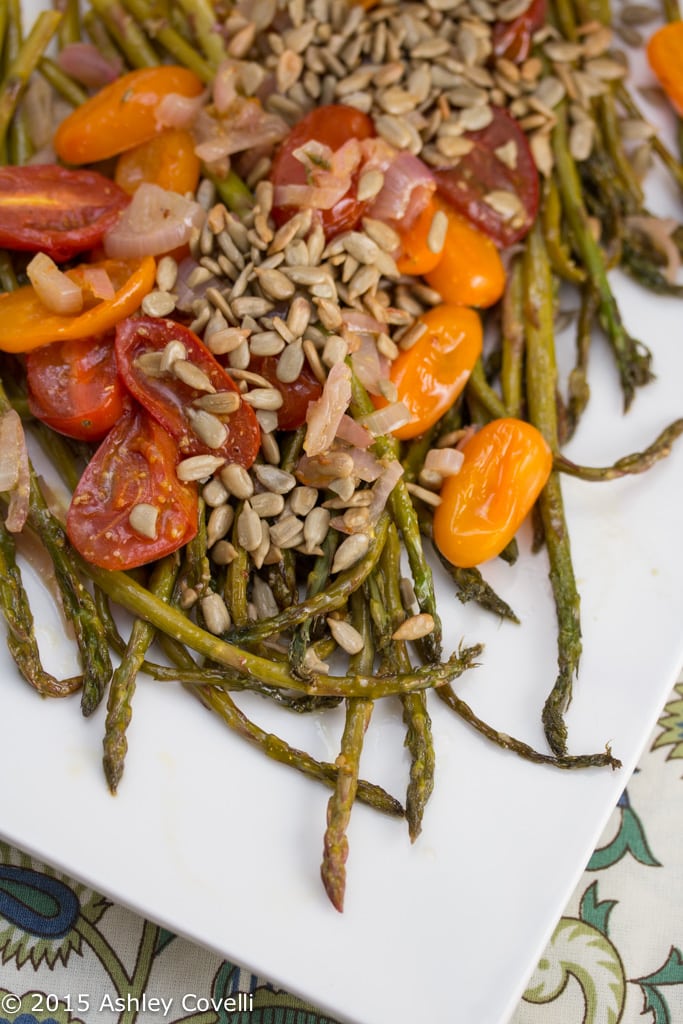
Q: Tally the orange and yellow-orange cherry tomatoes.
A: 8